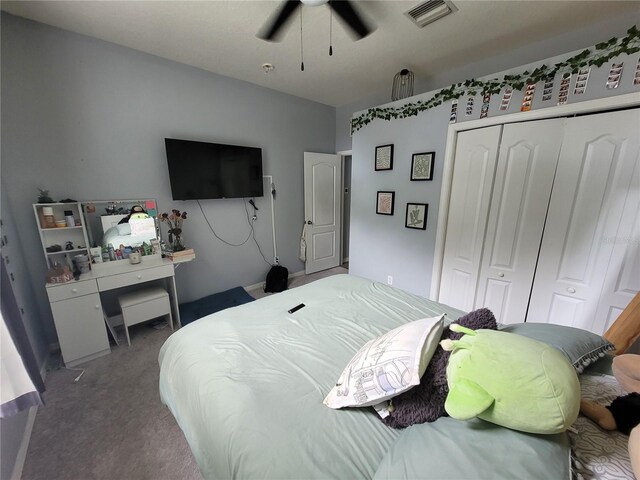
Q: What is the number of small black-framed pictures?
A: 4